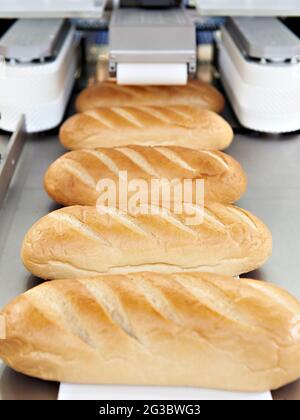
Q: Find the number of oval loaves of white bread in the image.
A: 5